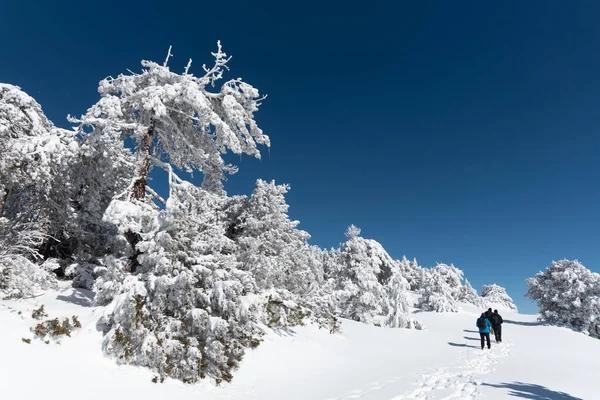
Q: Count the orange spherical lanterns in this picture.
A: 0